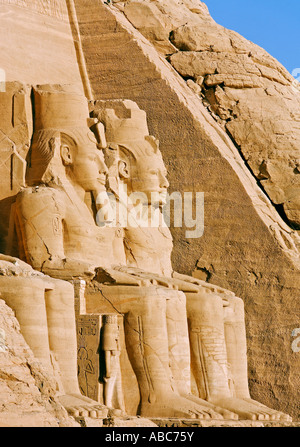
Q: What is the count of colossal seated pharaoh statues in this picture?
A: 2